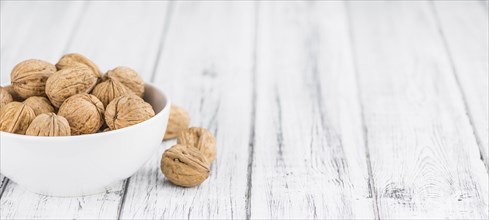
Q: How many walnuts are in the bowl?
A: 11